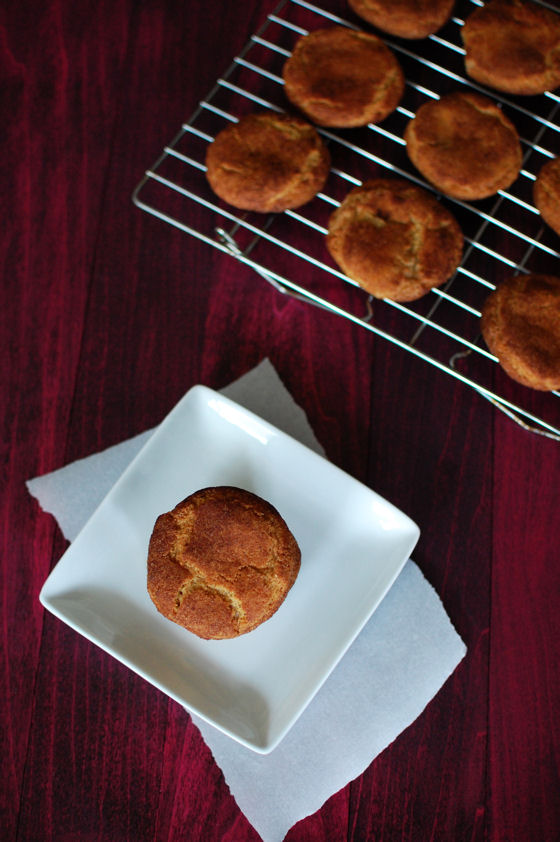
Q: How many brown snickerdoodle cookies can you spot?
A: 9